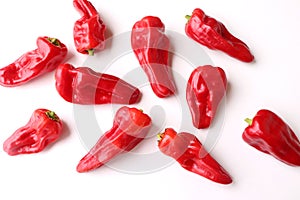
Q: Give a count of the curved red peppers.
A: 10